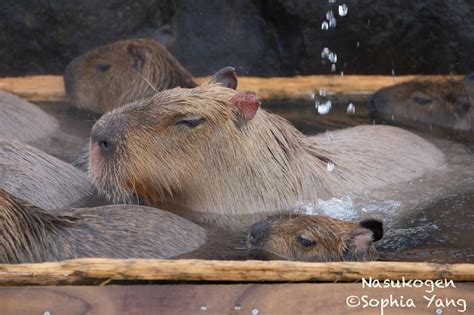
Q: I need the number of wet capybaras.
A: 7